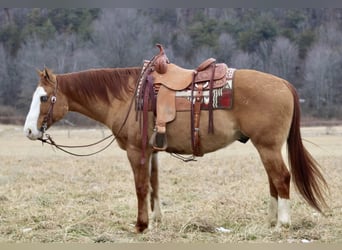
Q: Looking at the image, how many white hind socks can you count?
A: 2